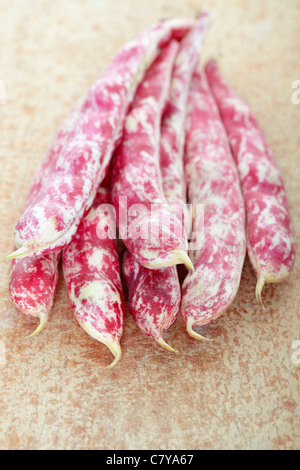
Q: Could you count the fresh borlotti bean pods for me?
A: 7